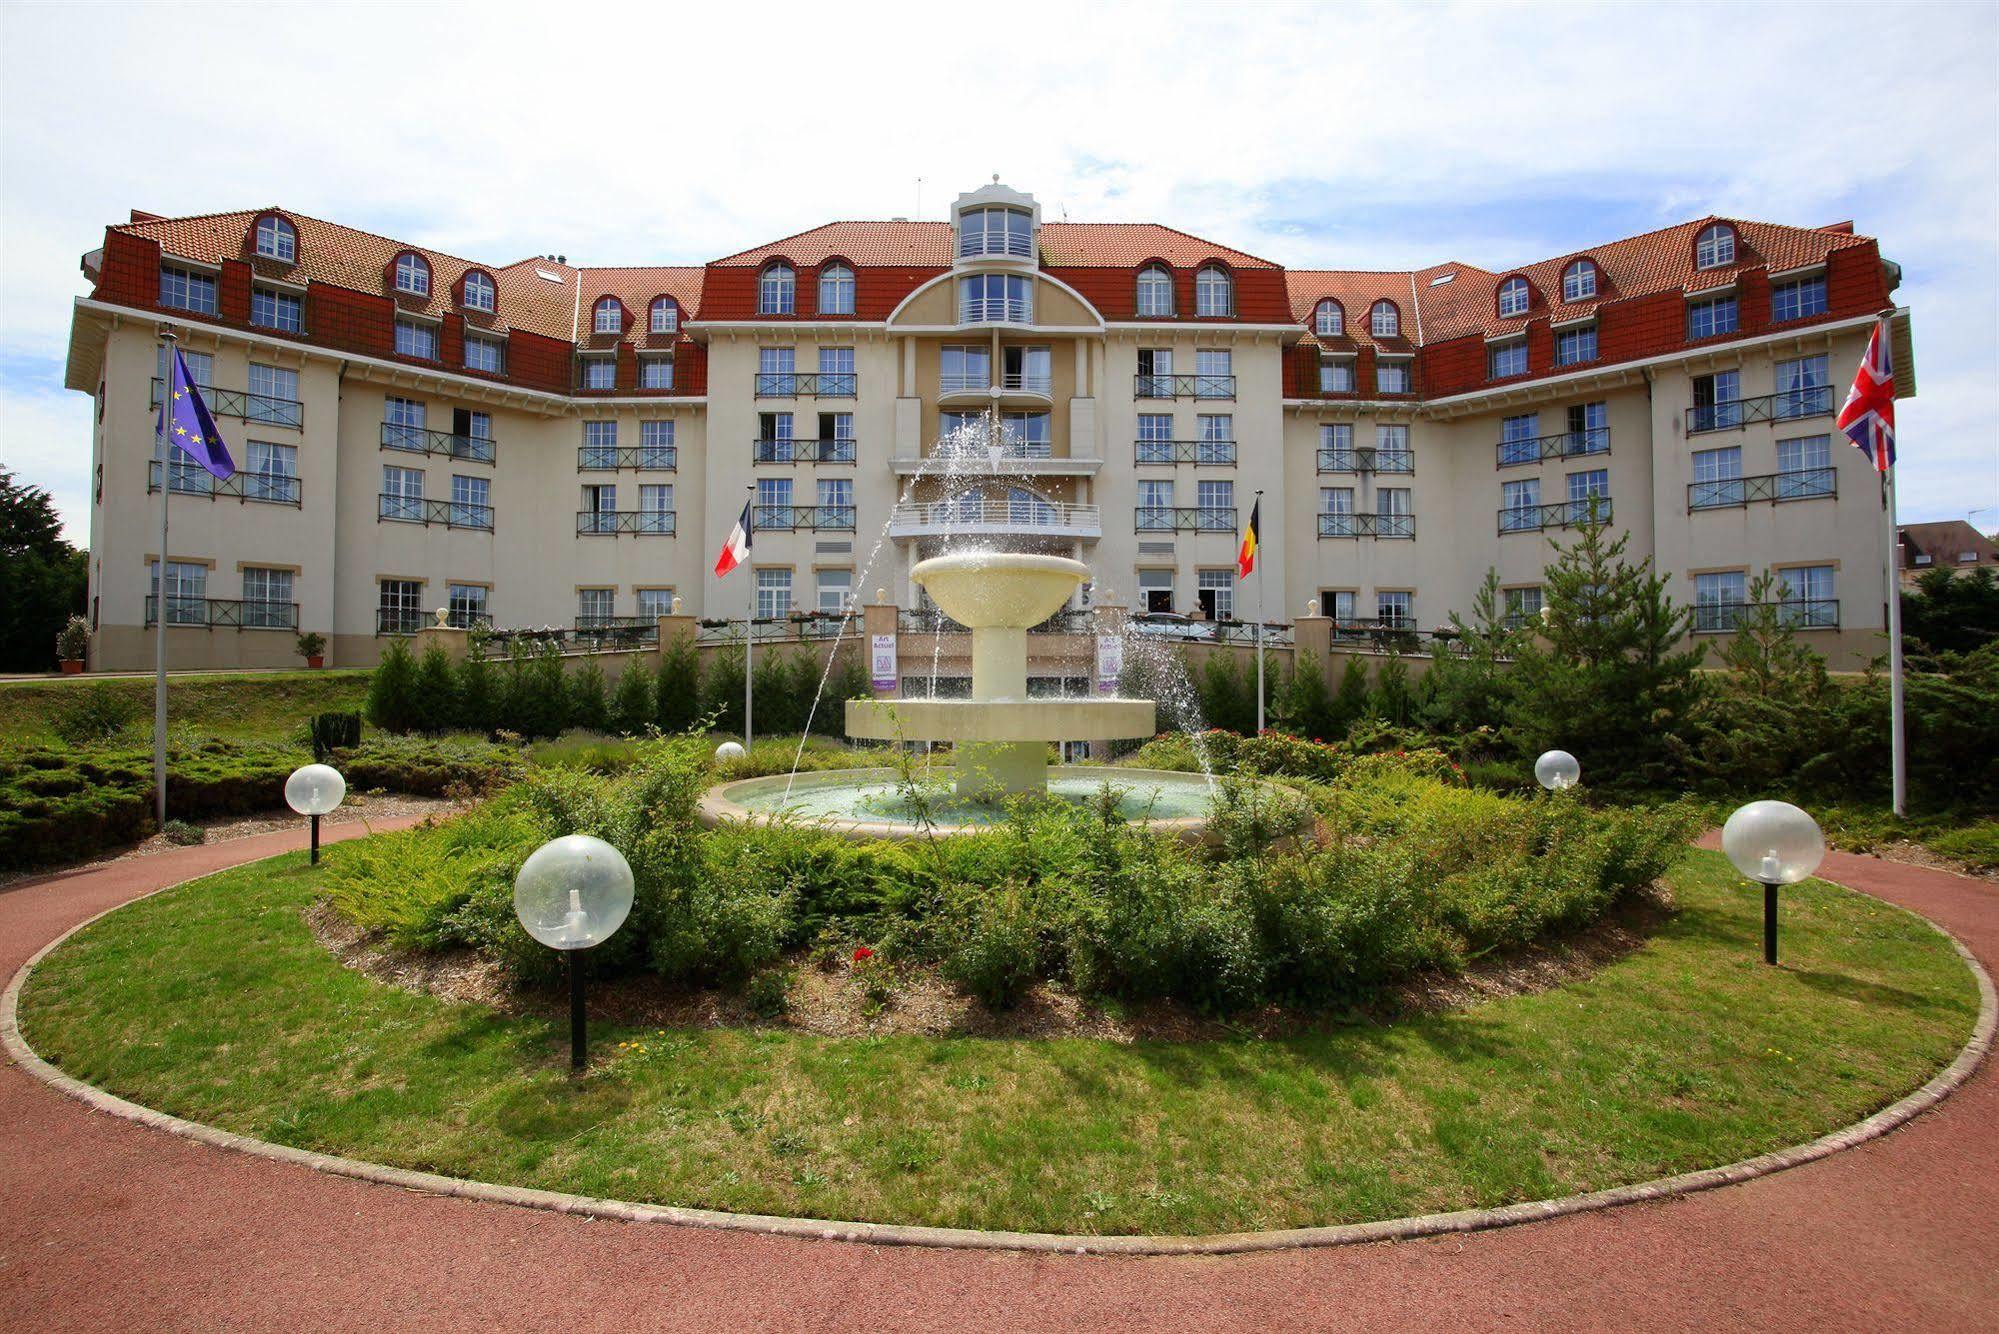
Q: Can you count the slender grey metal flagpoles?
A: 4